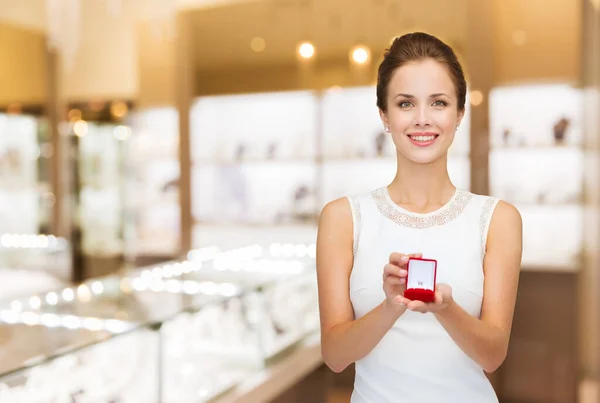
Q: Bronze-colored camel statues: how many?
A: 0